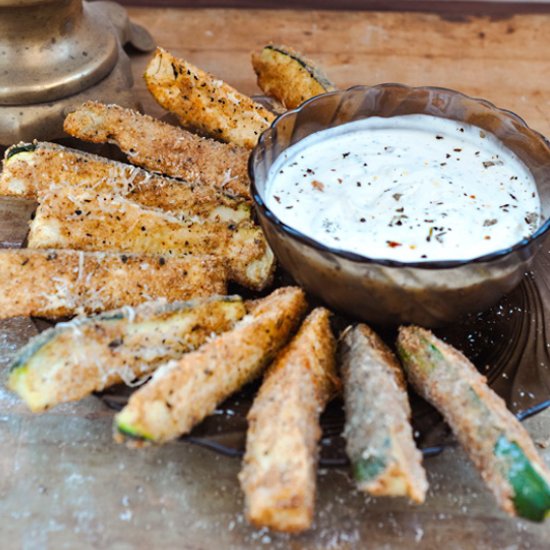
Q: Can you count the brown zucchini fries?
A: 11